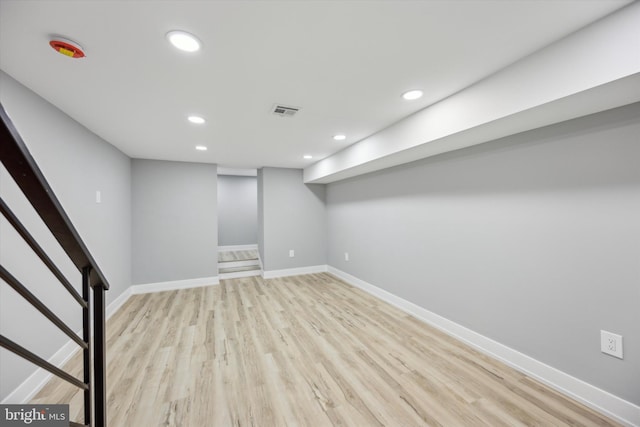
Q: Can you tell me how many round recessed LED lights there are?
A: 6